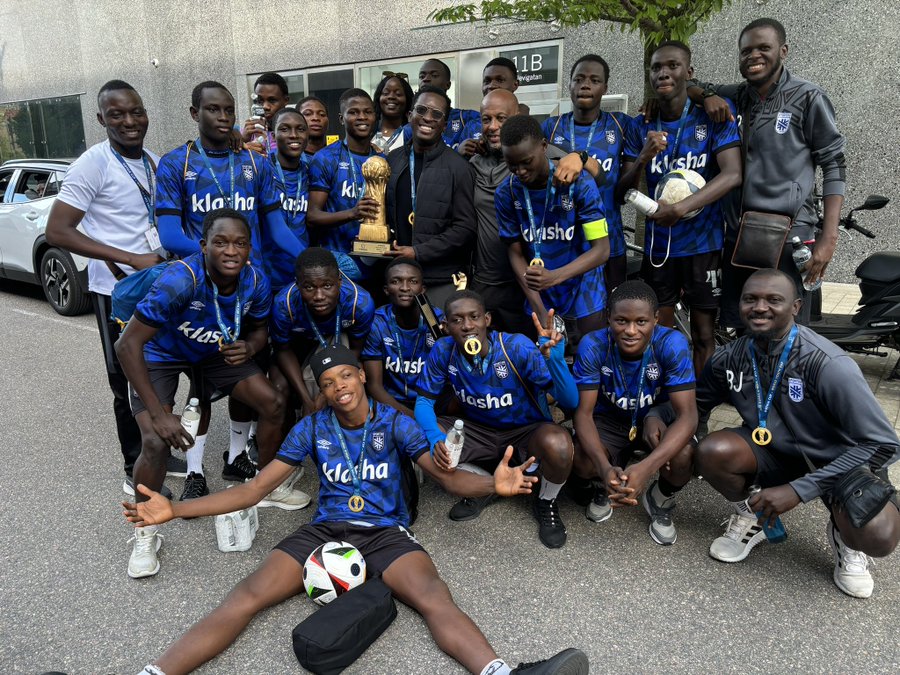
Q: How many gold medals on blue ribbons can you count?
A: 7